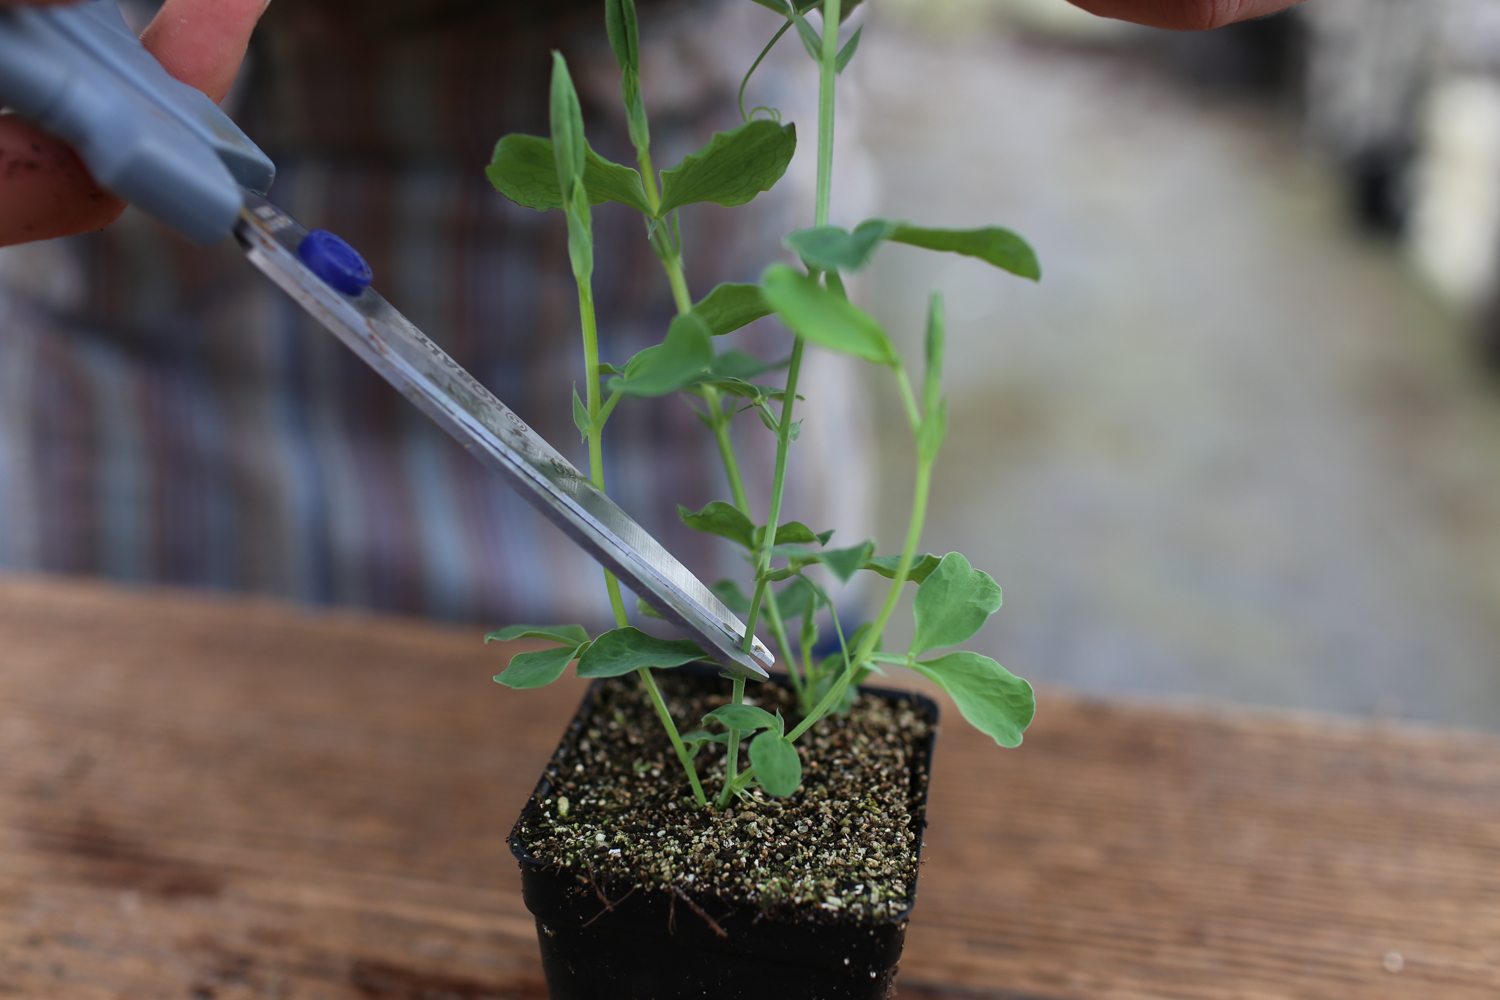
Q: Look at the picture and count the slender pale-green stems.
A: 4